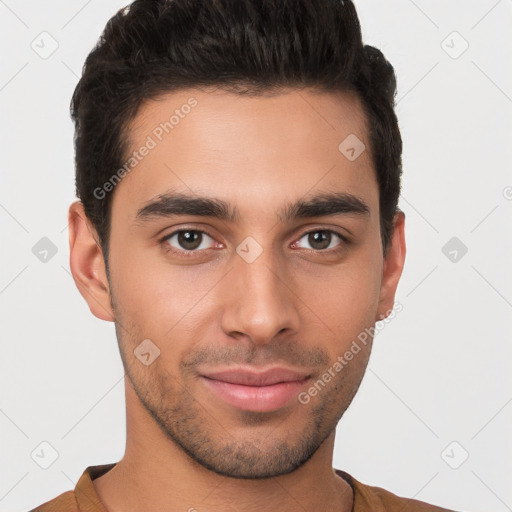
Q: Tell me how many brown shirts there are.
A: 1